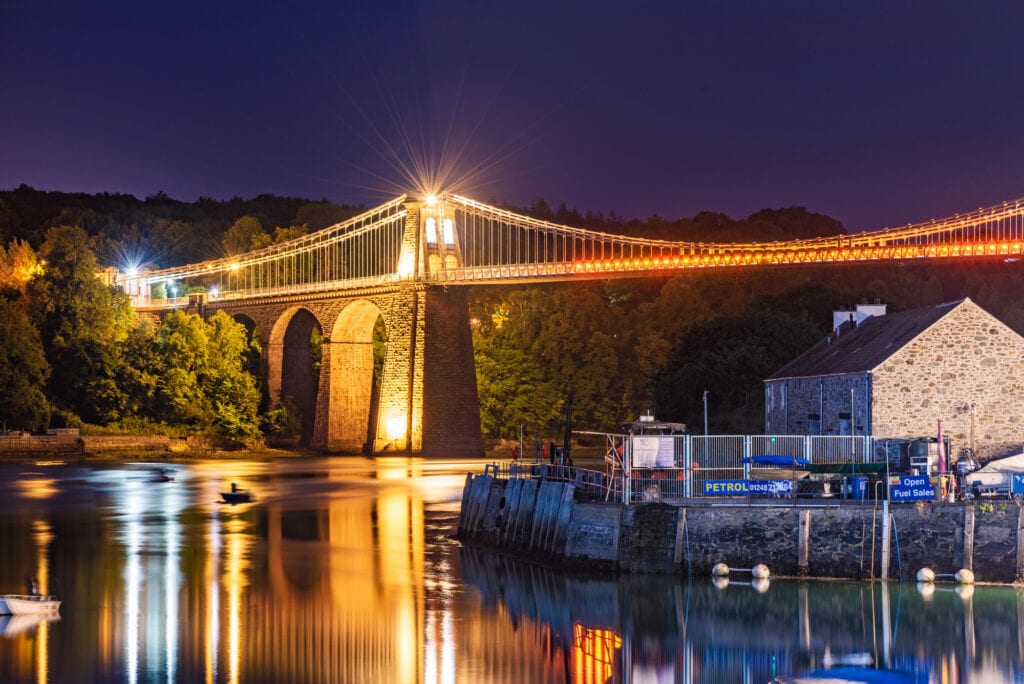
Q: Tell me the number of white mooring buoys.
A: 4